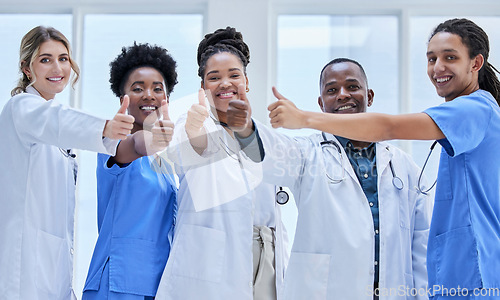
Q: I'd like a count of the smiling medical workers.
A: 5